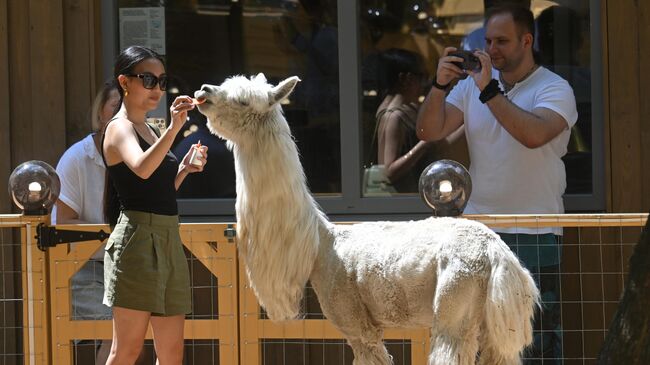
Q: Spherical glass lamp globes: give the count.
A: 2